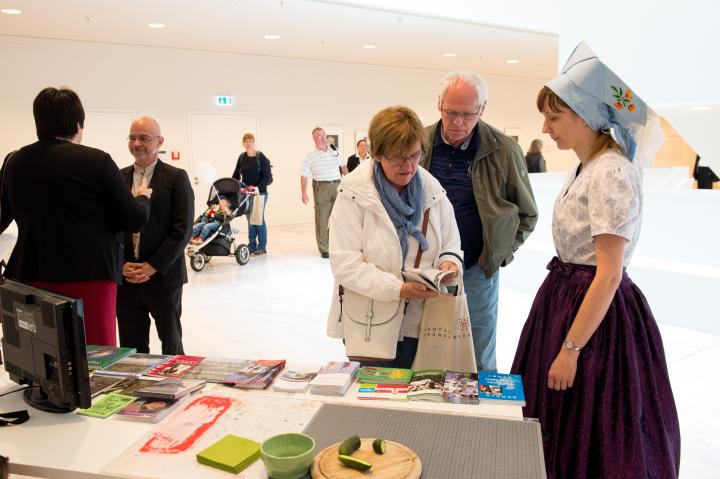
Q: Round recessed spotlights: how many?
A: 6